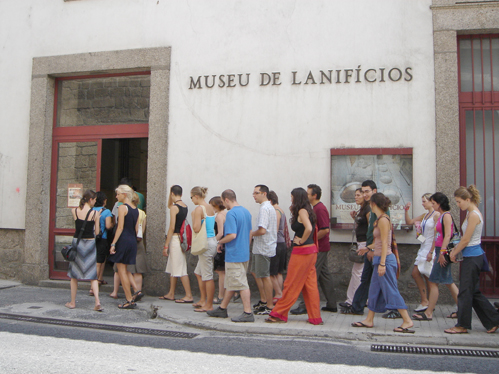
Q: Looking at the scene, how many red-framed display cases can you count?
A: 1